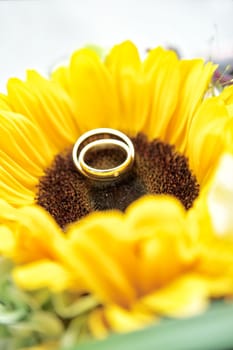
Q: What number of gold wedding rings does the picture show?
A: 2